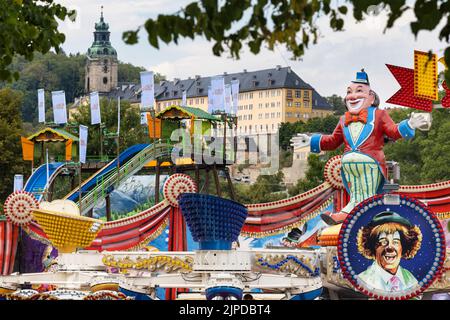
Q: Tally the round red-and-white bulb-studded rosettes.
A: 3